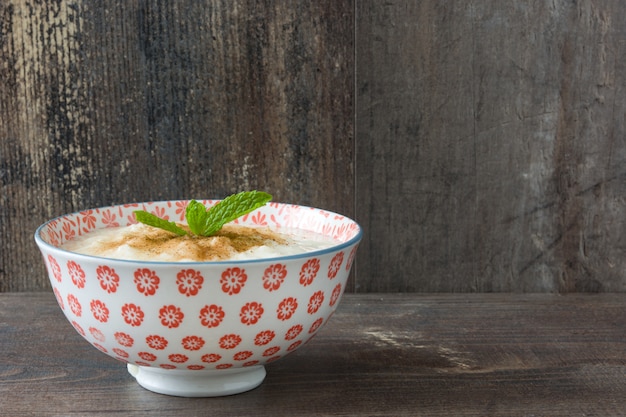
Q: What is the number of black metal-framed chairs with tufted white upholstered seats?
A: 0